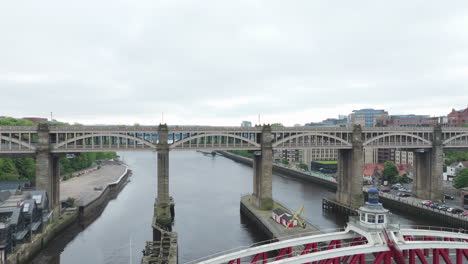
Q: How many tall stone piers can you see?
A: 5